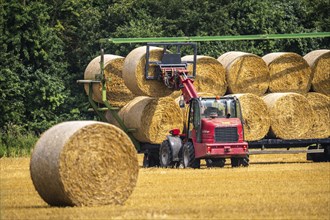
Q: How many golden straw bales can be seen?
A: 12